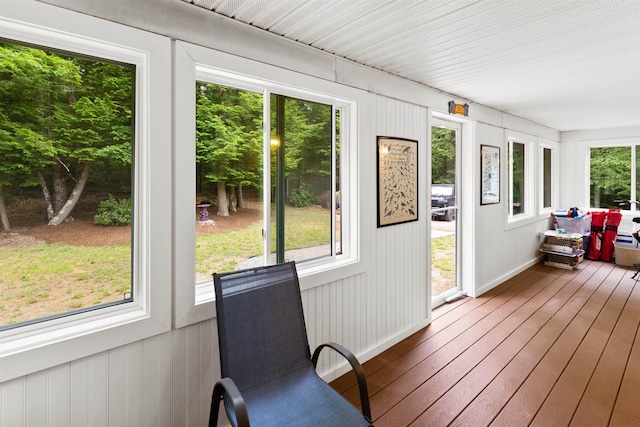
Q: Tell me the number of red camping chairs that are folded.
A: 2